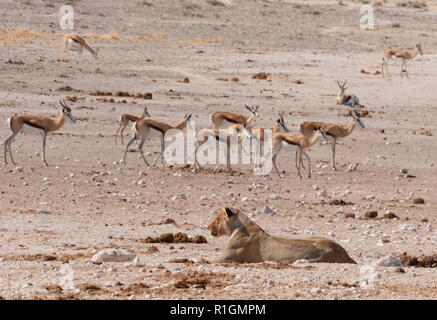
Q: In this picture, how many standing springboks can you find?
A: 10